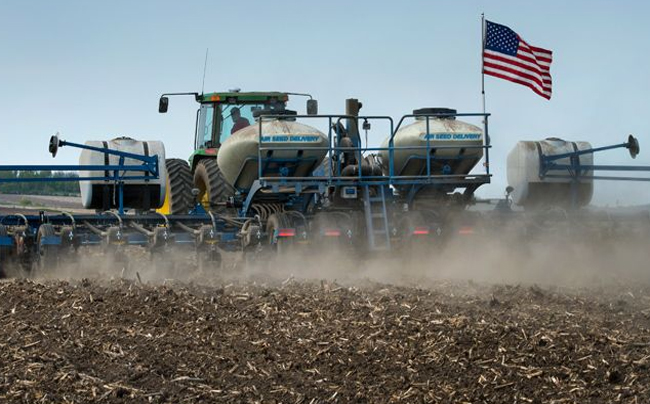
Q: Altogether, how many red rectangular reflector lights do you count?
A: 4